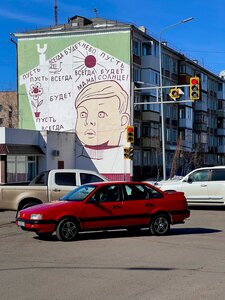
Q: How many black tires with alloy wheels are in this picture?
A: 2